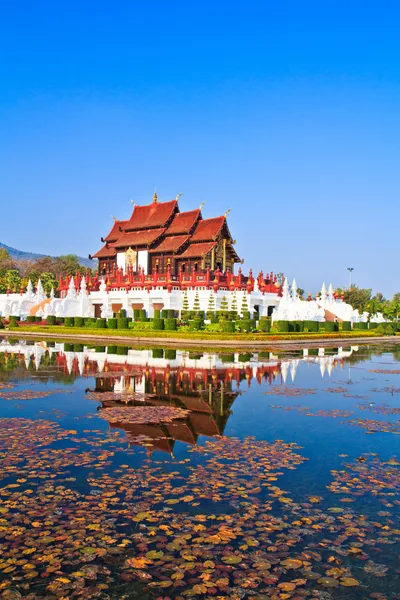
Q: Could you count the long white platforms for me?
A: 1